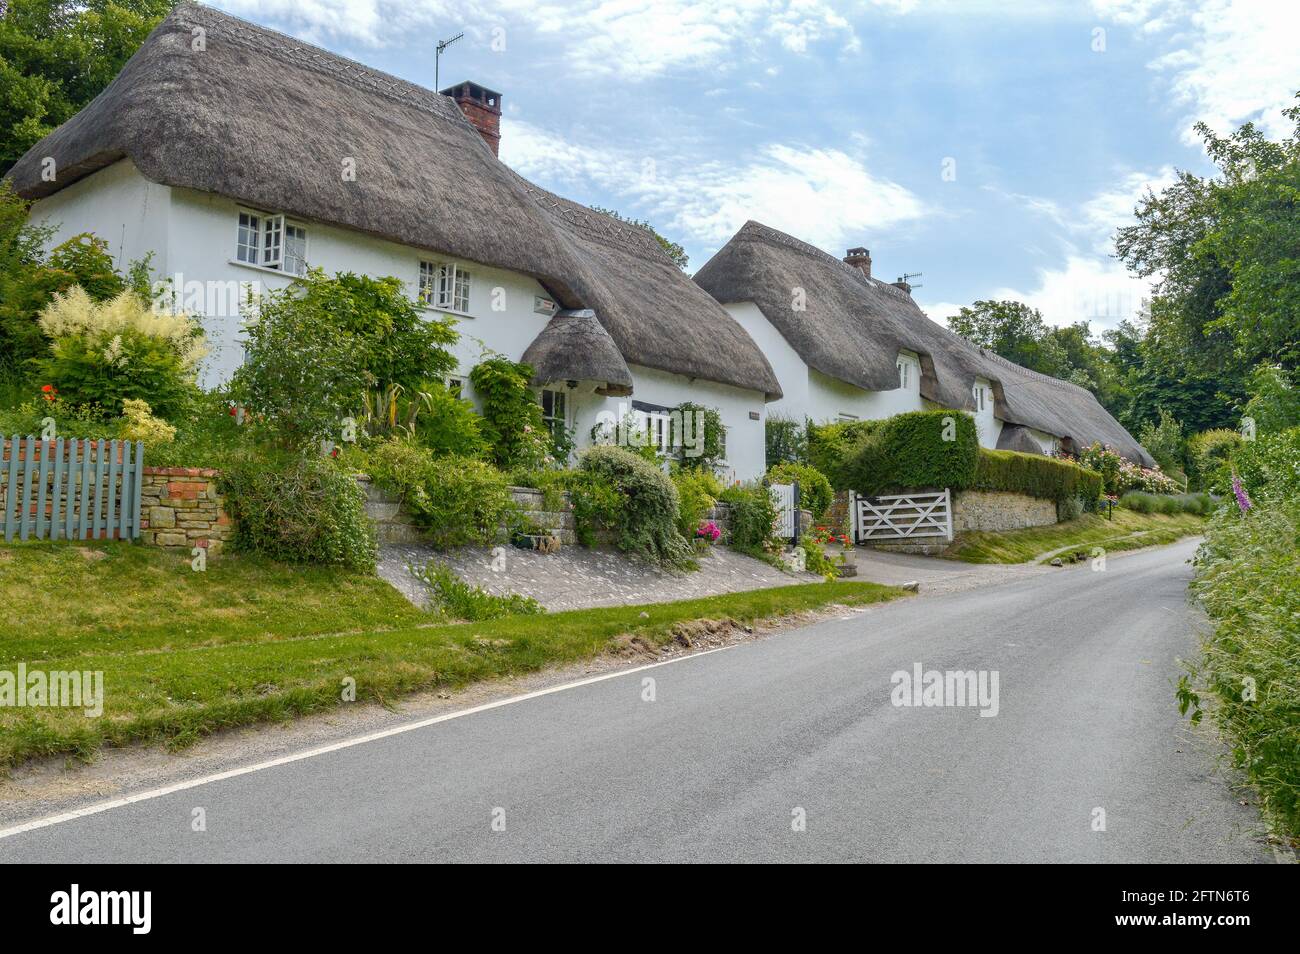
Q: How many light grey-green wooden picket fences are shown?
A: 1